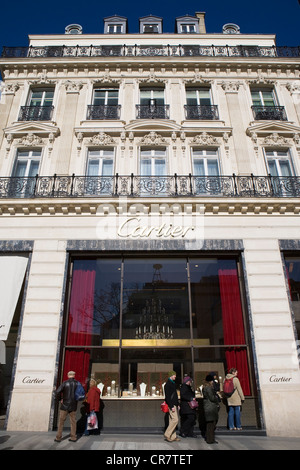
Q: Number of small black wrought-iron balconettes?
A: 5